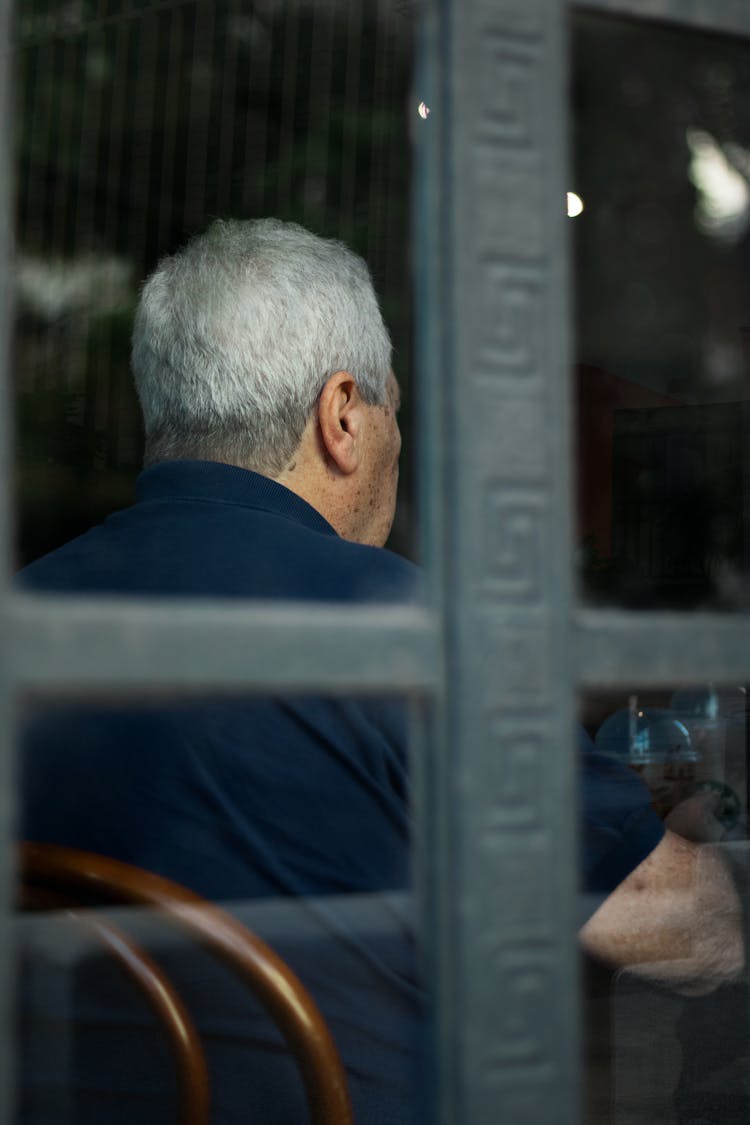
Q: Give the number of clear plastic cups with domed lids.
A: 2